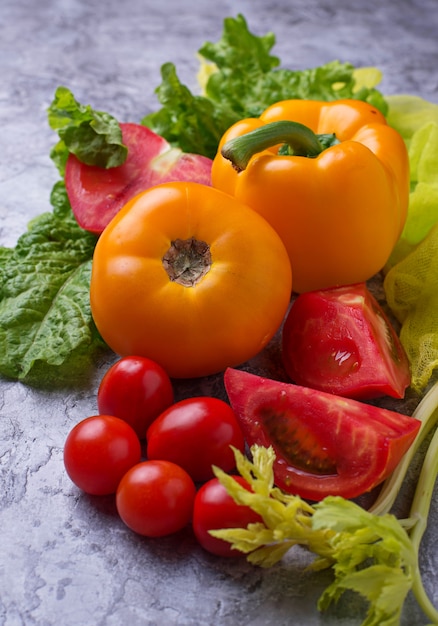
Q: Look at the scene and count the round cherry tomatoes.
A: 5